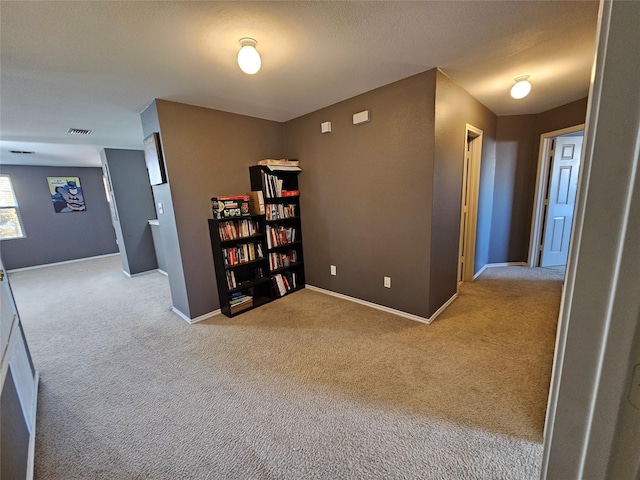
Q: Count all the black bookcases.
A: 2